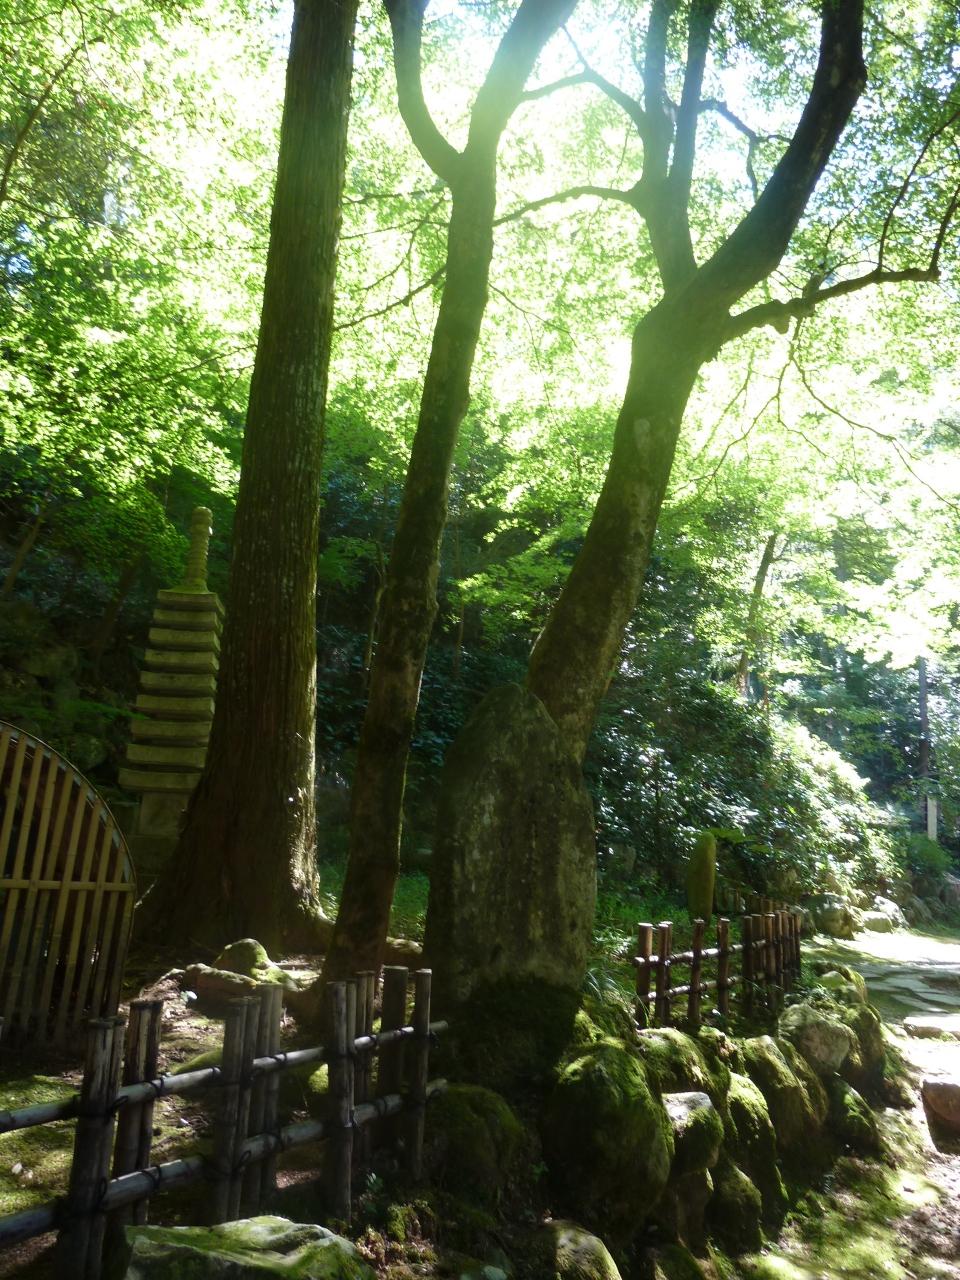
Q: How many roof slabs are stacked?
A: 9